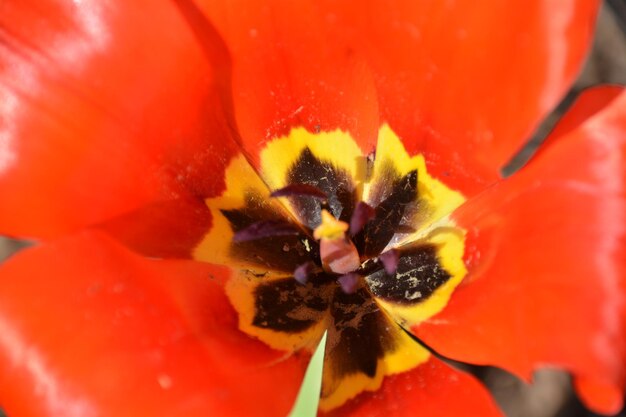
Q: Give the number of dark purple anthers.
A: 6